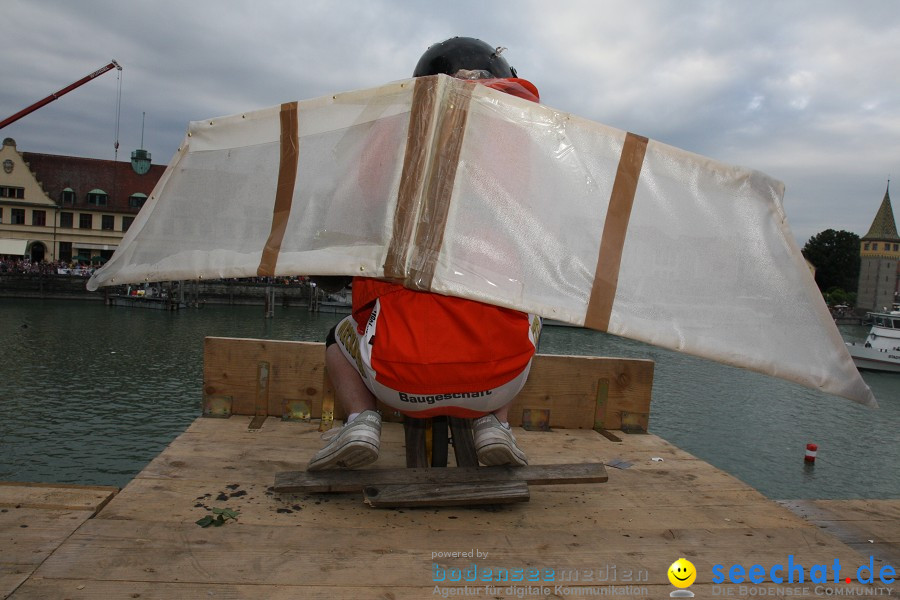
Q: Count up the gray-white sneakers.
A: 2